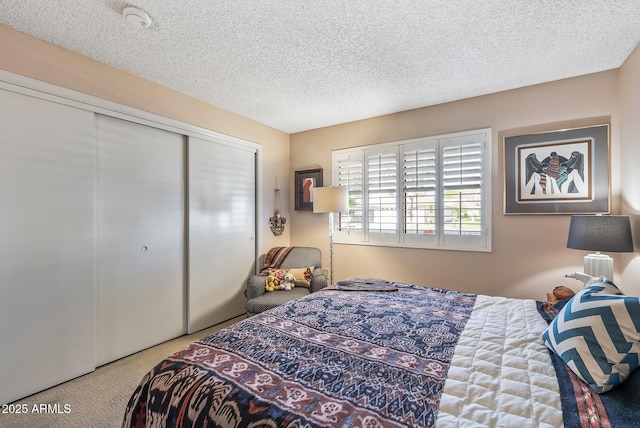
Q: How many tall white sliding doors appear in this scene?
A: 3